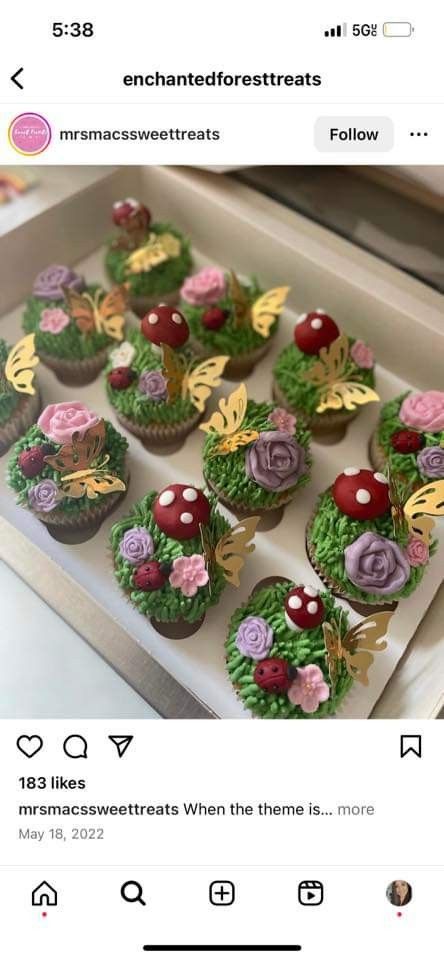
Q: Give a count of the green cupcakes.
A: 12